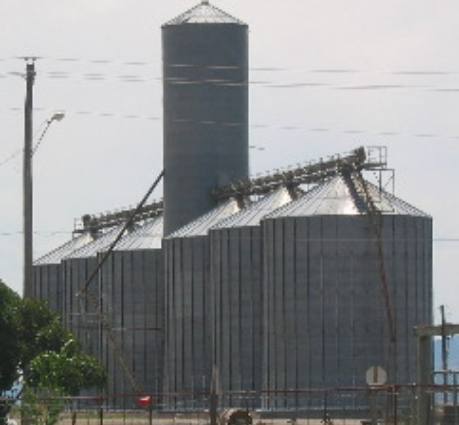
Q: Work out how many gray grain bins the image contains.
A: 7